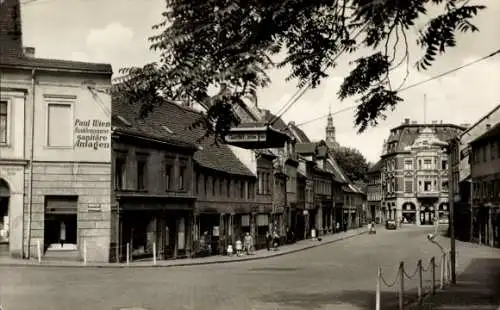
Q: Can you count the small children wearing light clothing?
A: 2